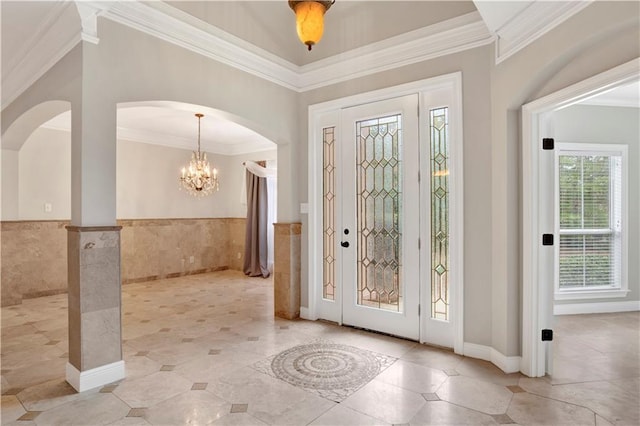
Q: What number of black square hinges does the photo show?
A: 3